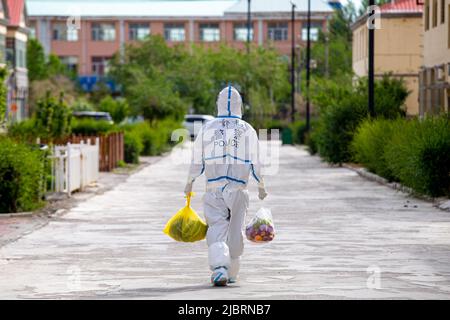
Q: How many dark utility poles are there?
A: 4